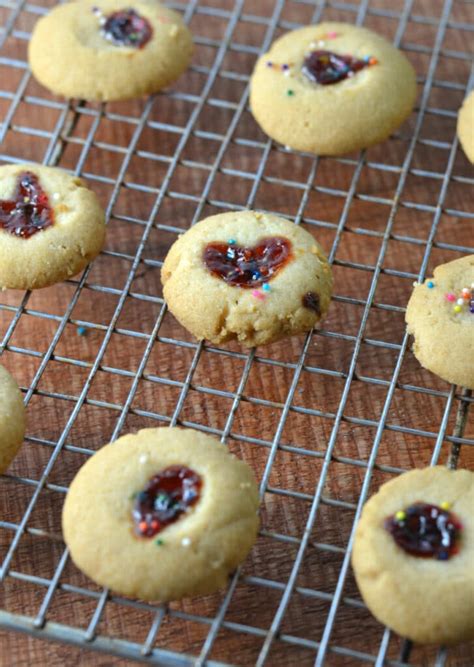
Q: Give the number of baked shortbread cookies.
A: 9